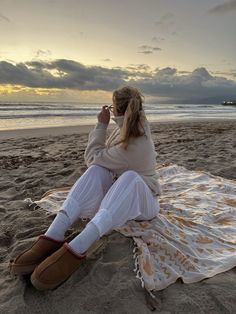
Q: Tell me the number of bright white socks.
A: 2